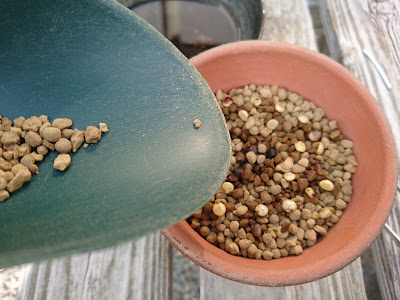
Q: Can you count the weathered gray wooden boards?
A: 3